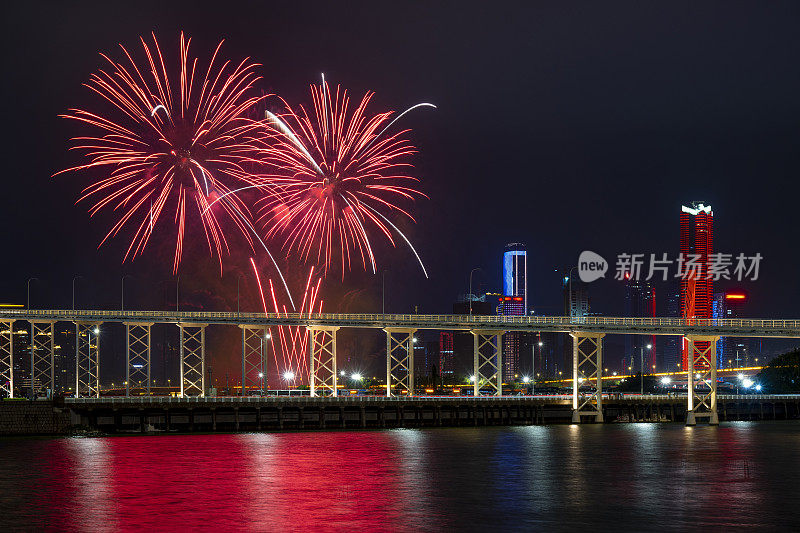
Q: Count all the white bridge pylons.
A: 11